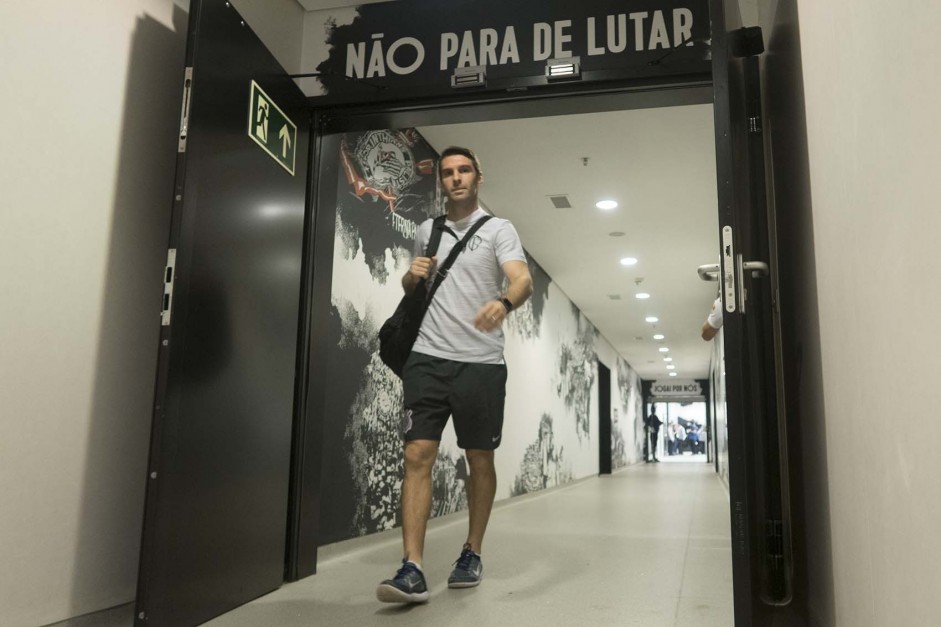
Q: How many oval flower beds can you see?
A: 0